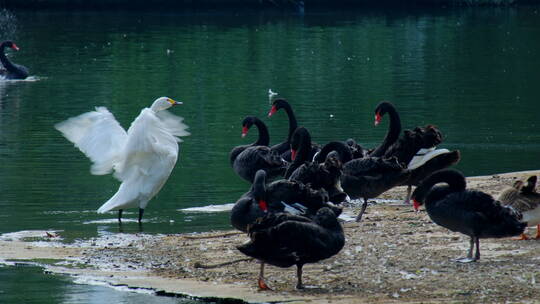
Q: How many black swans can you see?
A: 9